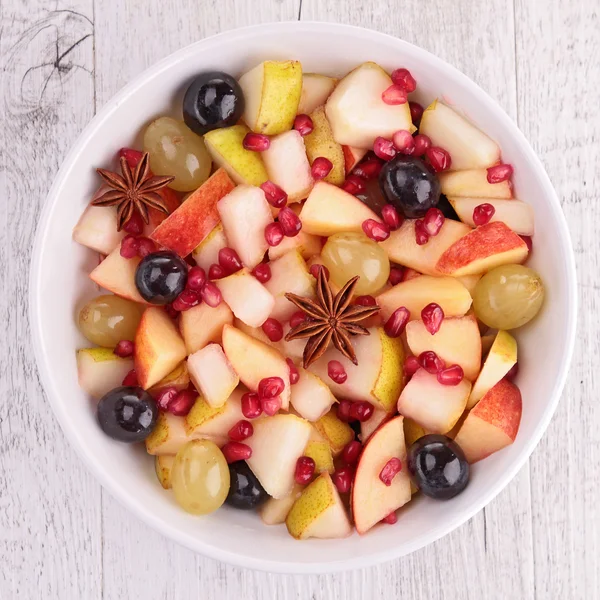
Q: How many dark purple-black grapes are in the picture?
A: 6